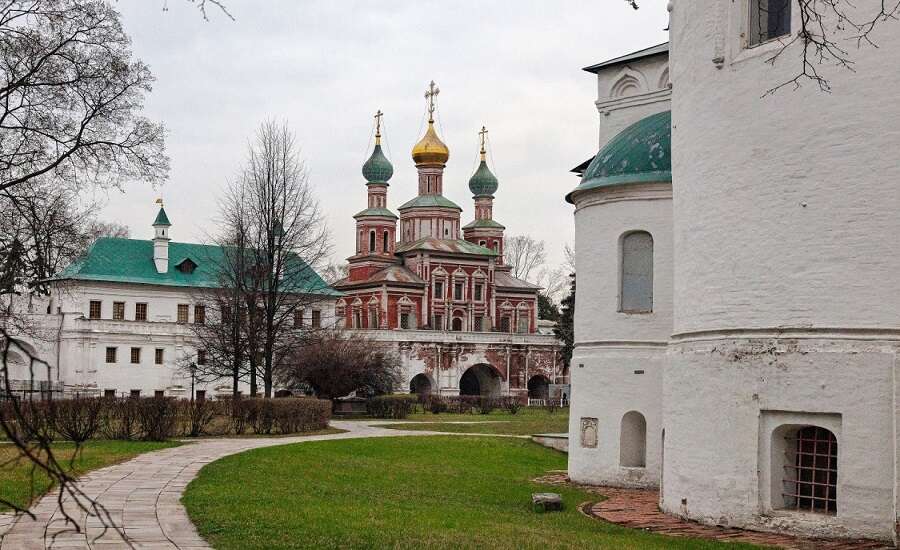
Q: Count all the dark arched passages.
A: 3